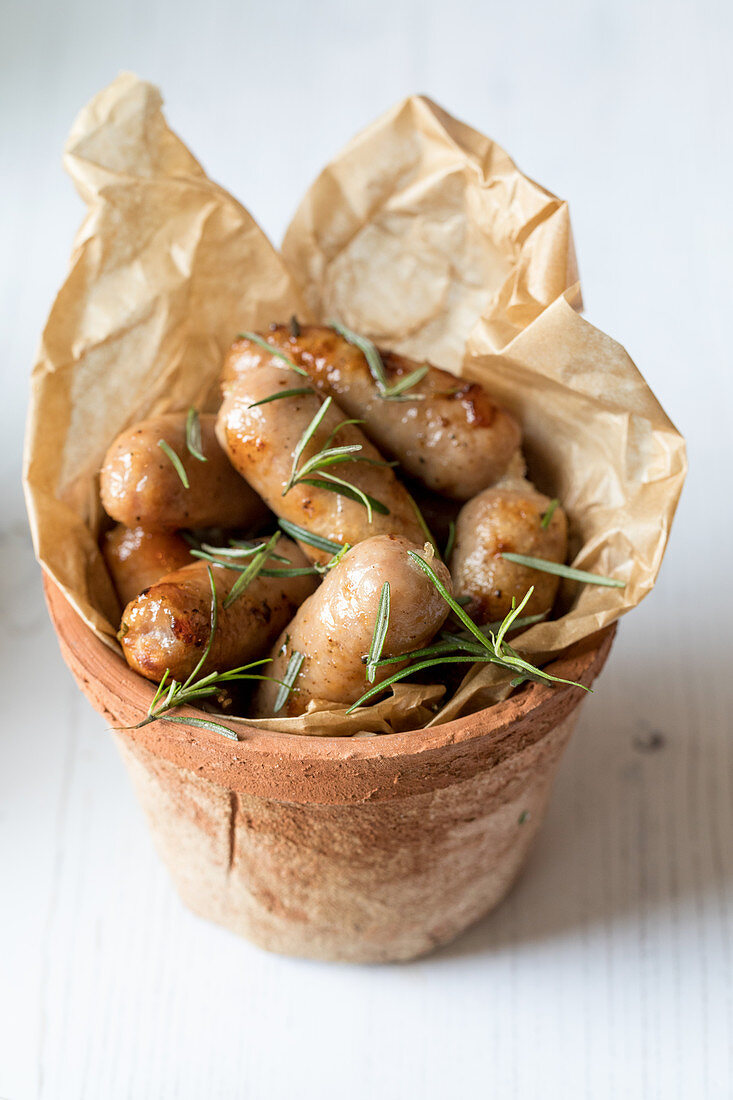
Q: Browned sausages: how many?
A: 7